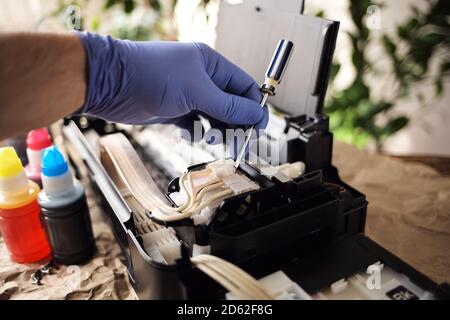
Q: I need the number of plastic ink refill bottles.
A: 3